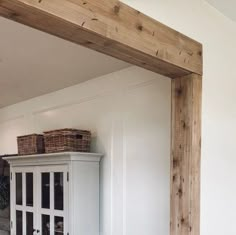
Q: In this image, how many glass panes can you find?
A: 8